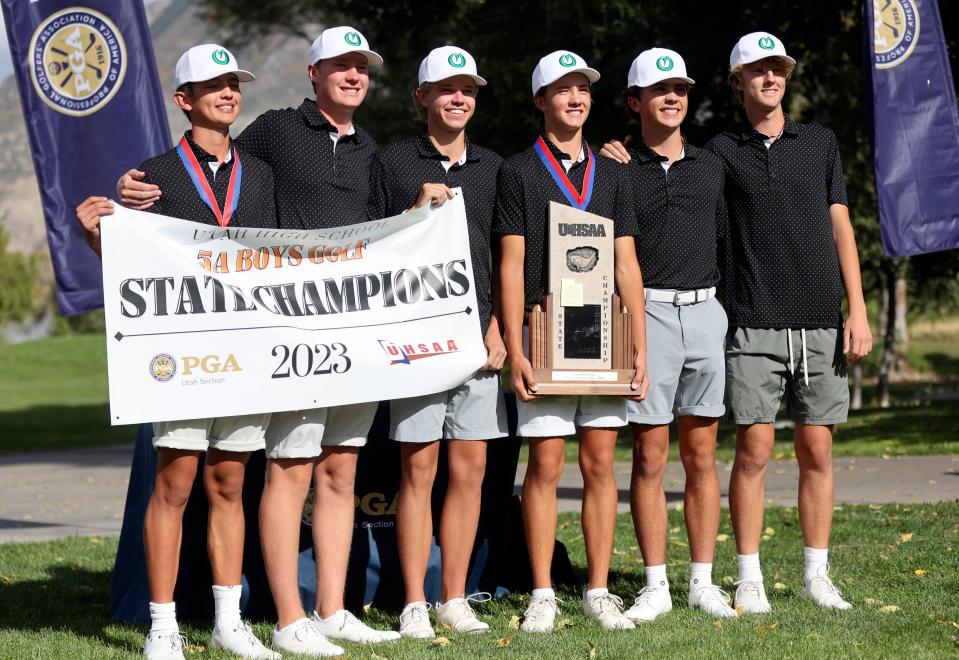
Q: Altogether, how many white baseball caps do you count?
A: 6